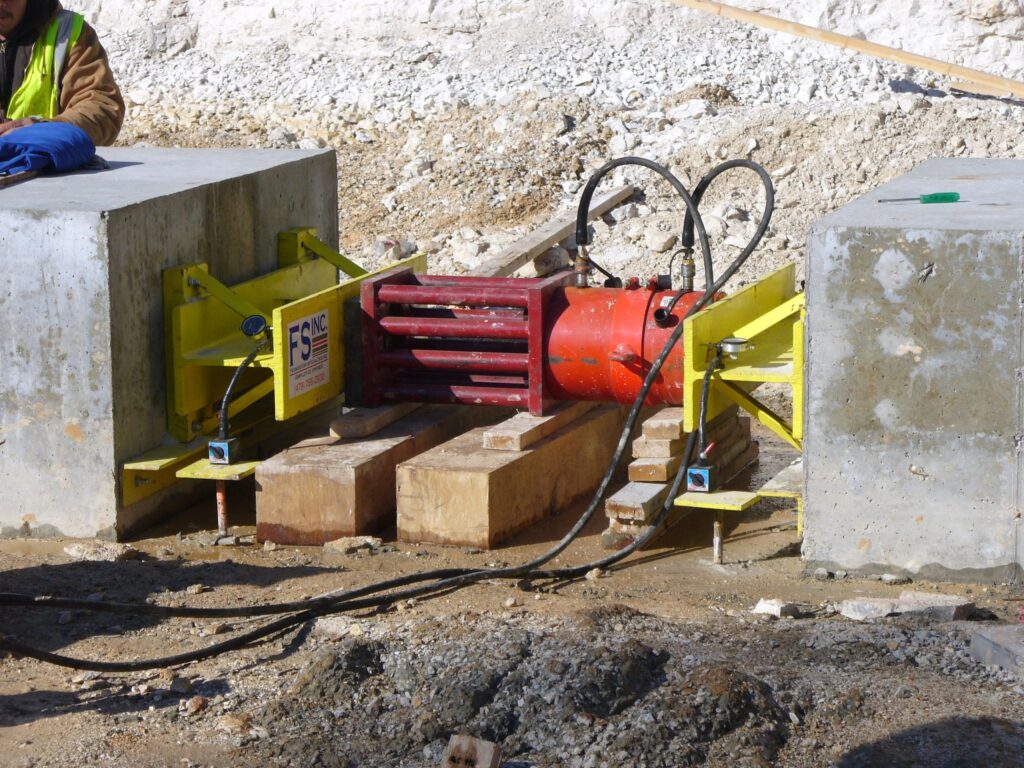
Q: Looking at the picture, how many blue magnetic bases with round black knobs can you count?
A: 2